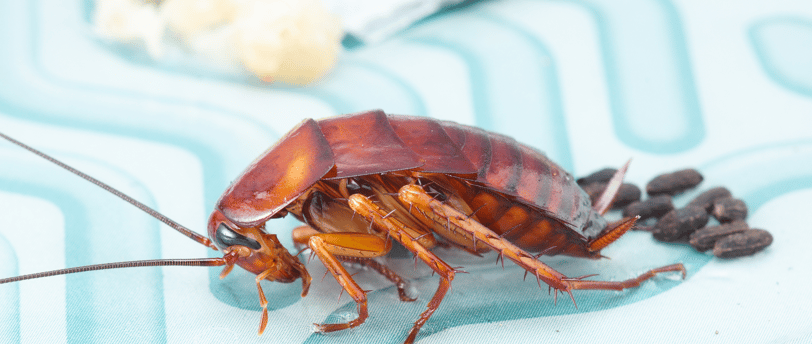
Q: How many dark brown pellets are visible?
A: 9